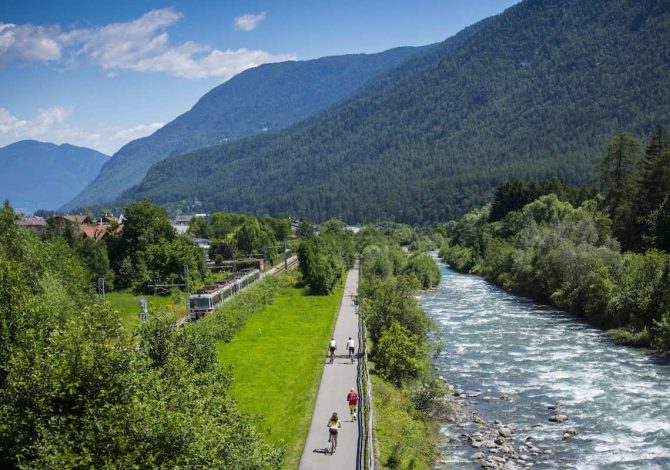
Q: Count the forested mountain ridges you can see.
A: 3